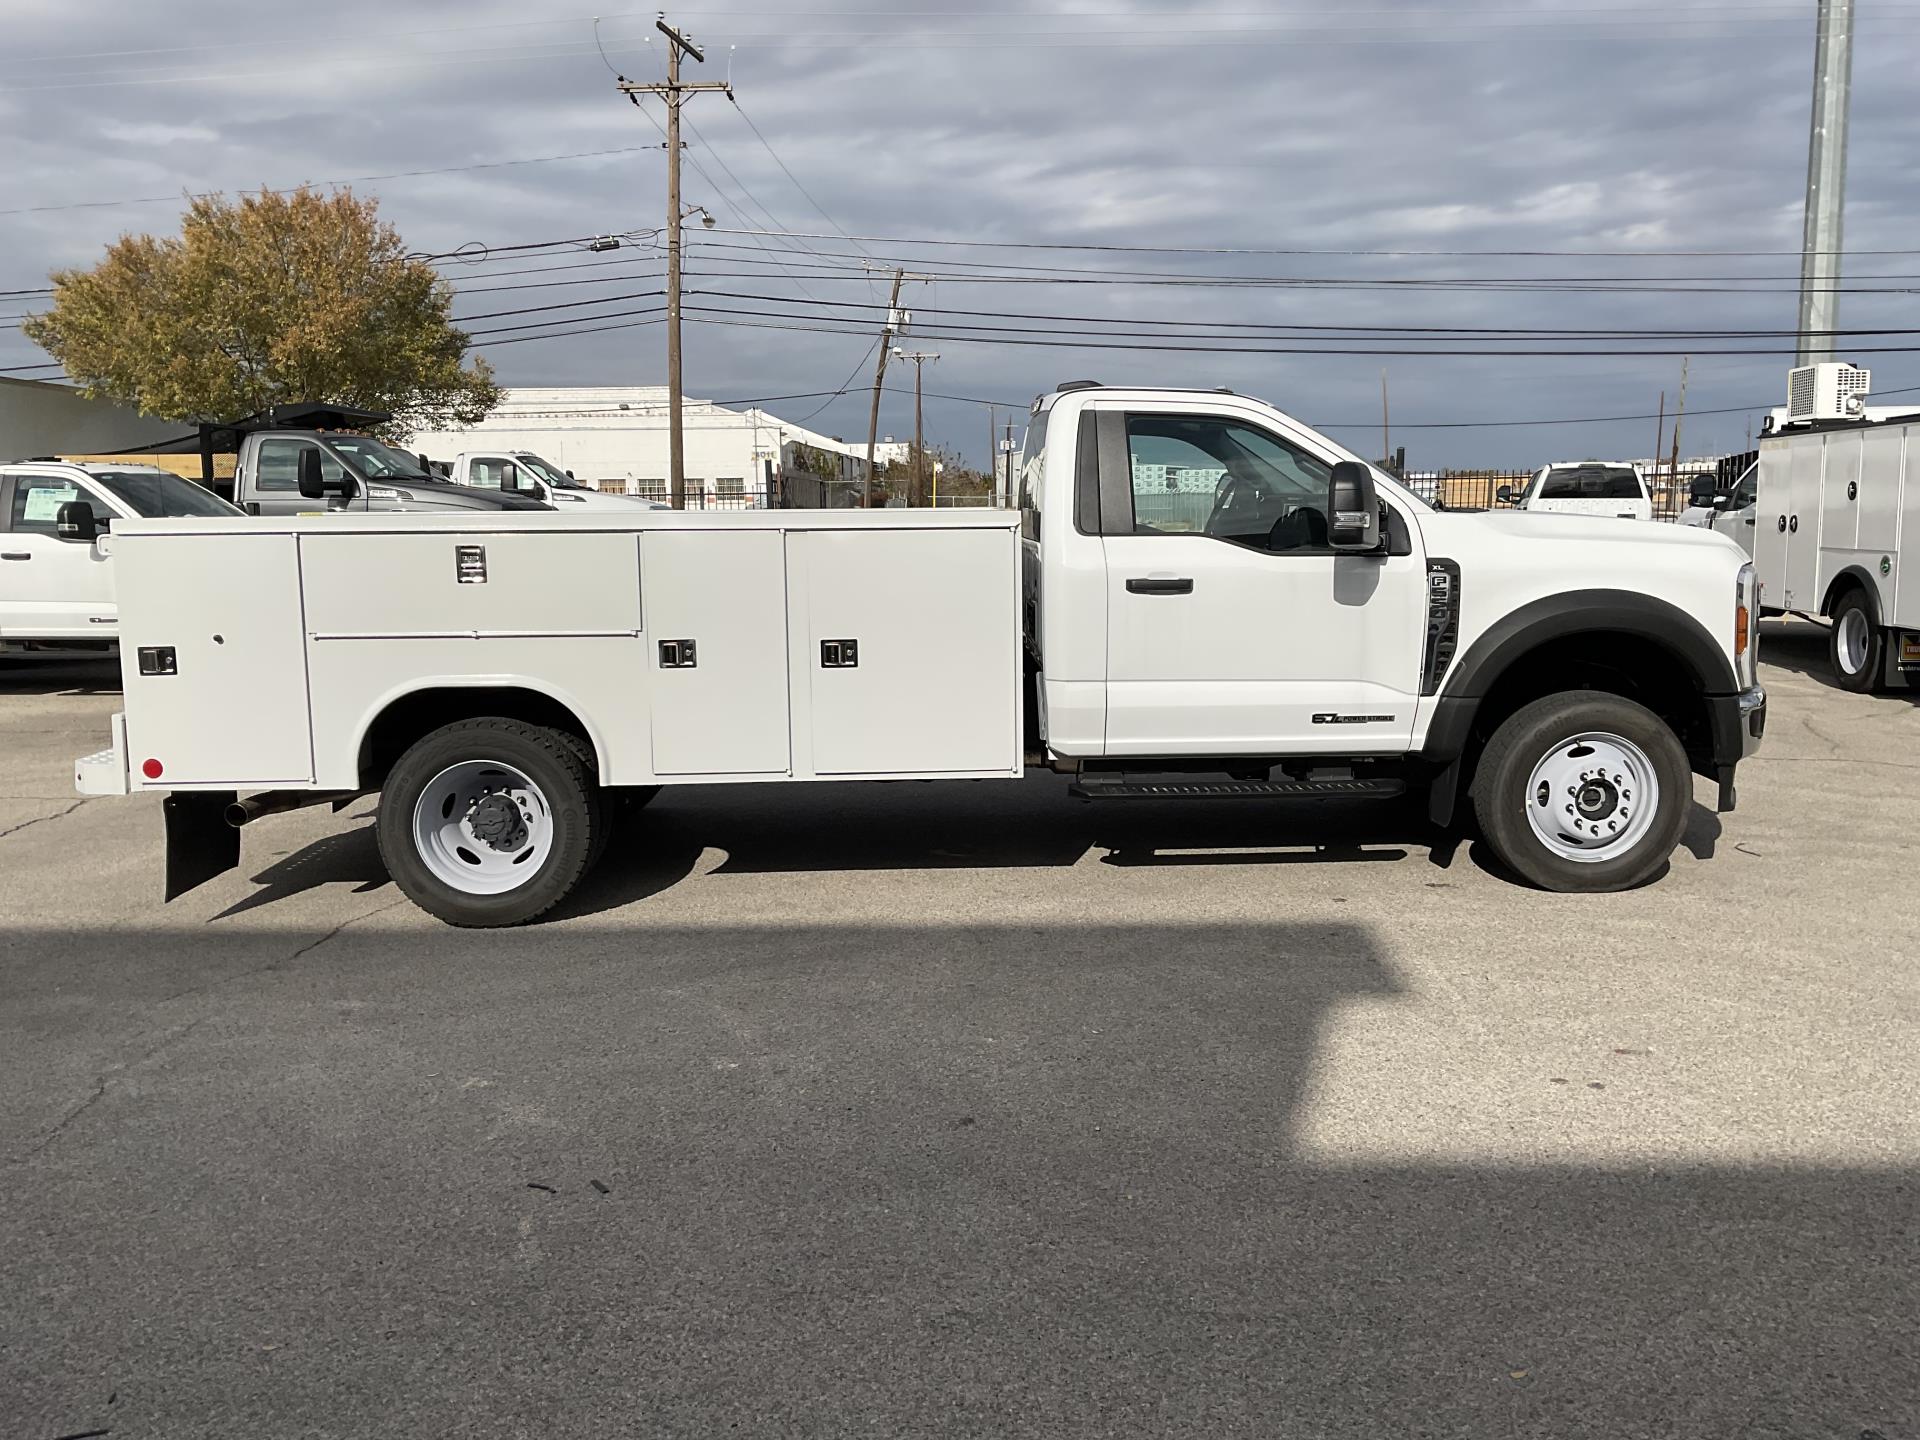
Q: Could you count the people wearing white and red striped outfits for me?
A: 0